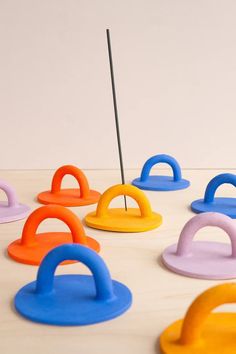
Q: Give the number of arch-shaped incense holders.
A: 9